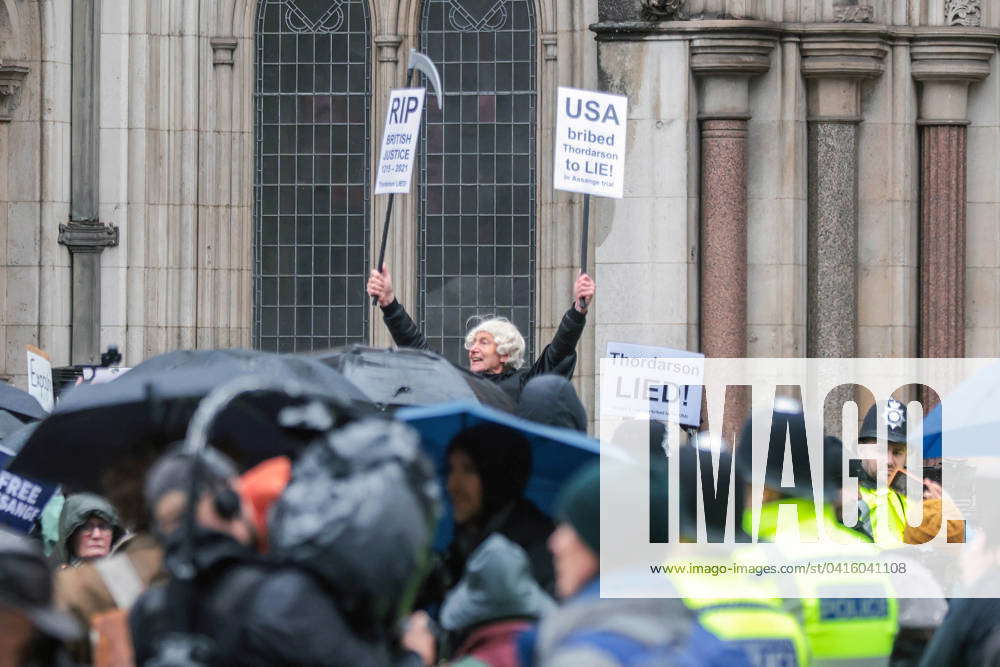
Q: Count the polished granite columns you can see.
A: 3